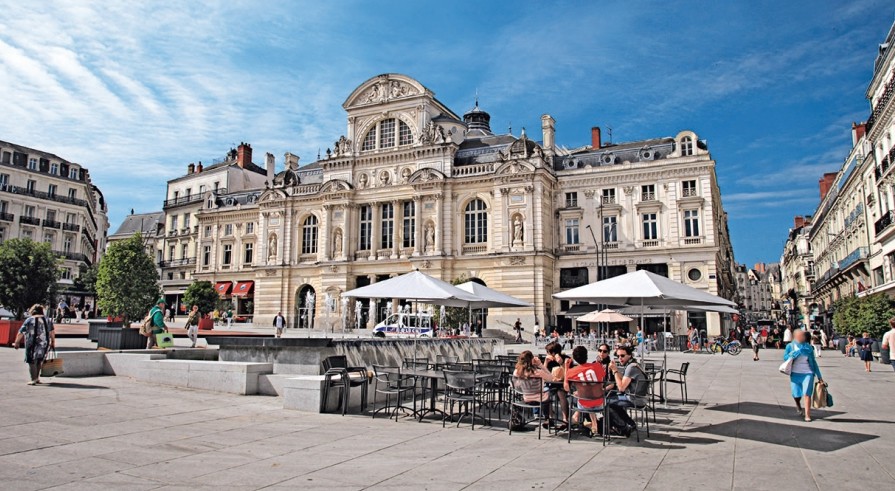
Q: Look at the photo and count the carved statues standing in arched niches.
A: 4